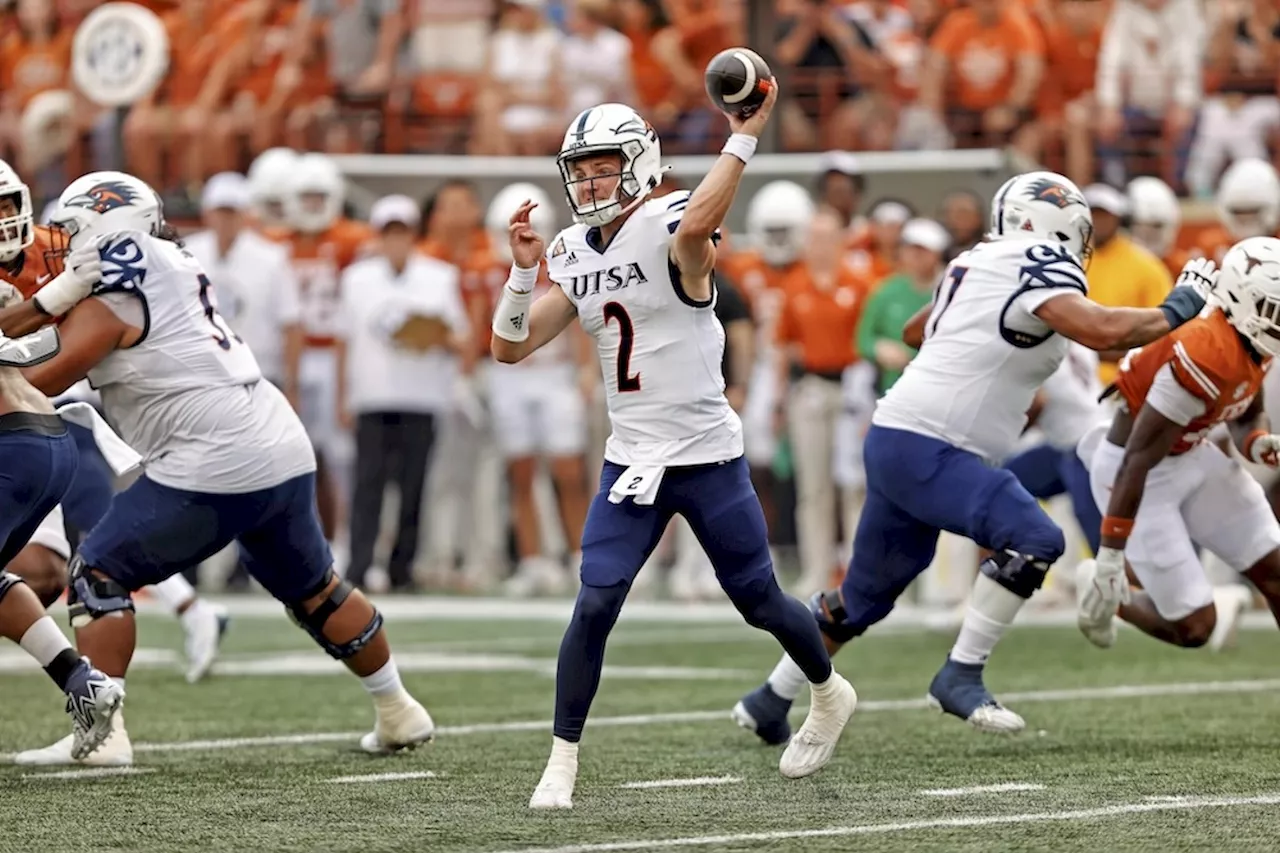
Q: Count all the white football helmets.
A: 11